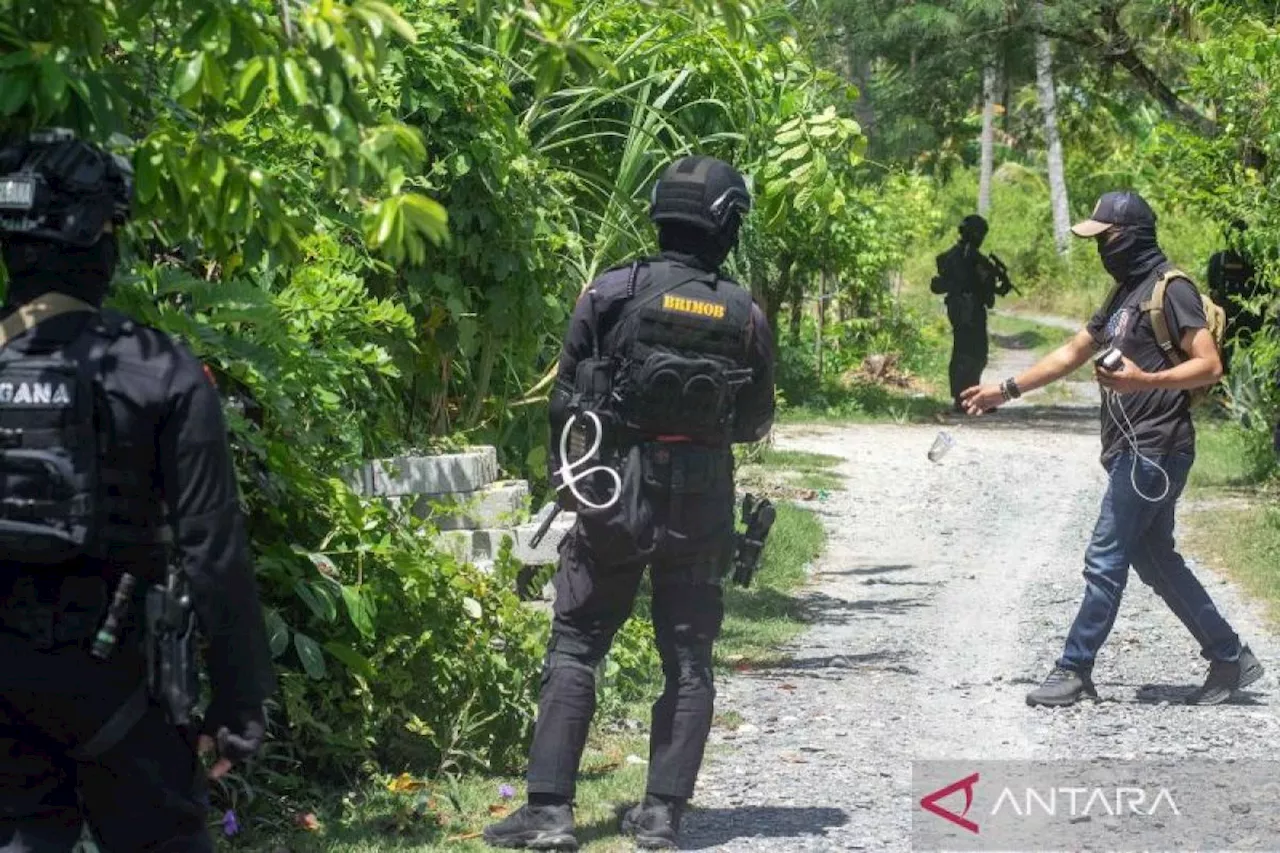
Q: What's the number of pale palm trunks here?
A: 2